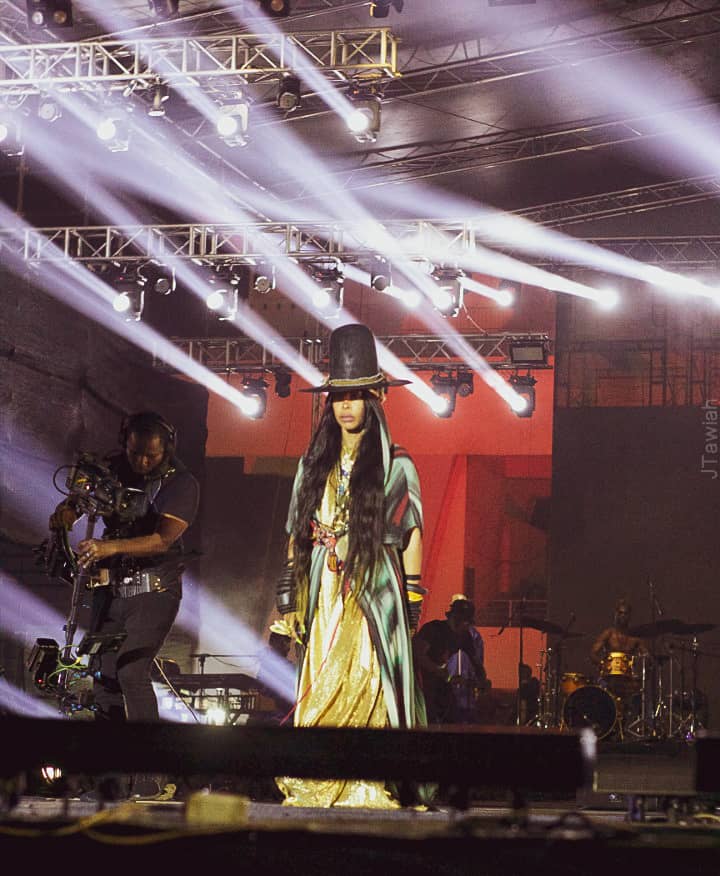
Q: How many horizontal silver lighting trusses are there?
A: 3